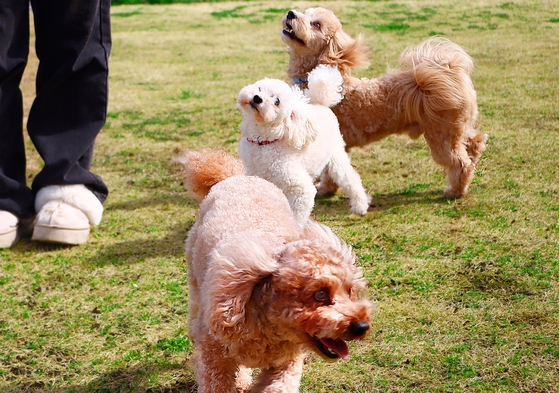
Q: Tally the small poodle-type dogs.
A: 3